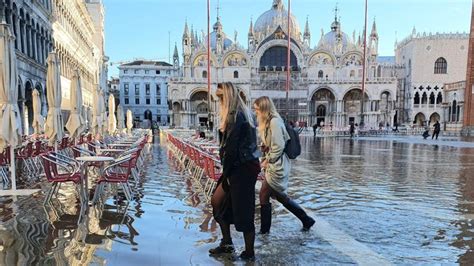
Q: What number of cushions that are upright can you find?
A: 0